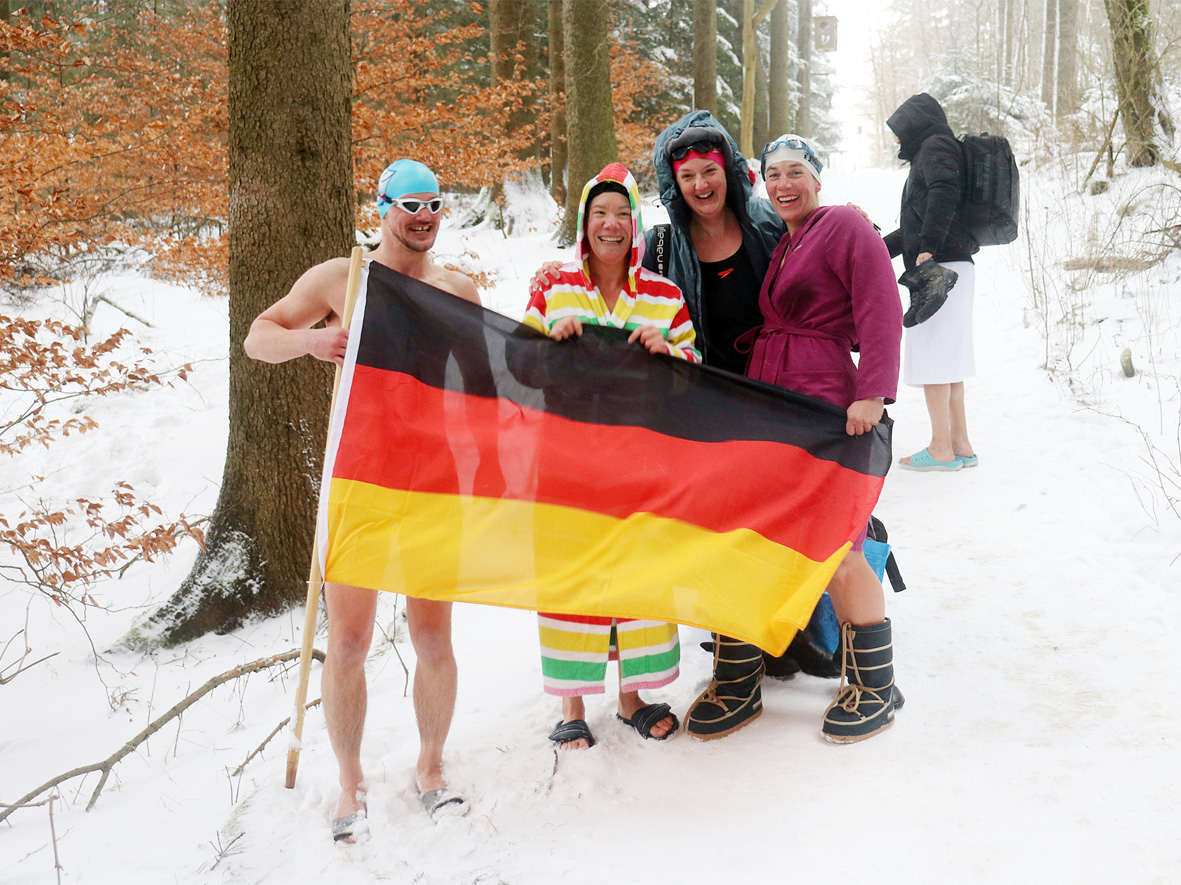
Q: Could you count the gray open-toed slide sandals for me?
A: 2